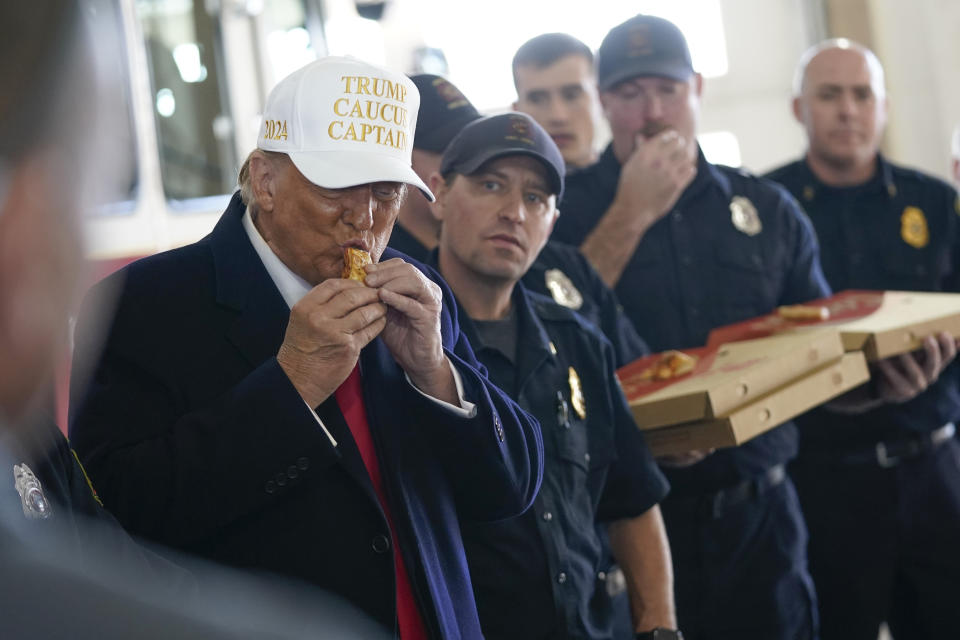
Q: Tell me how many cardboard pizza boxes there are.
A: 3